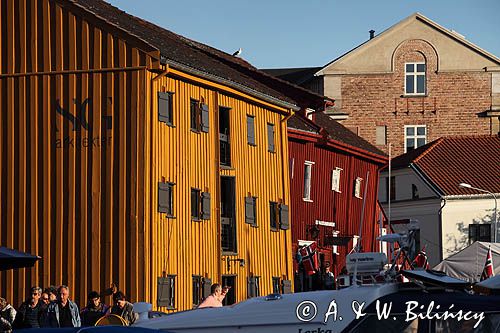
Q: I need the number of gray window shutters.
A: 12